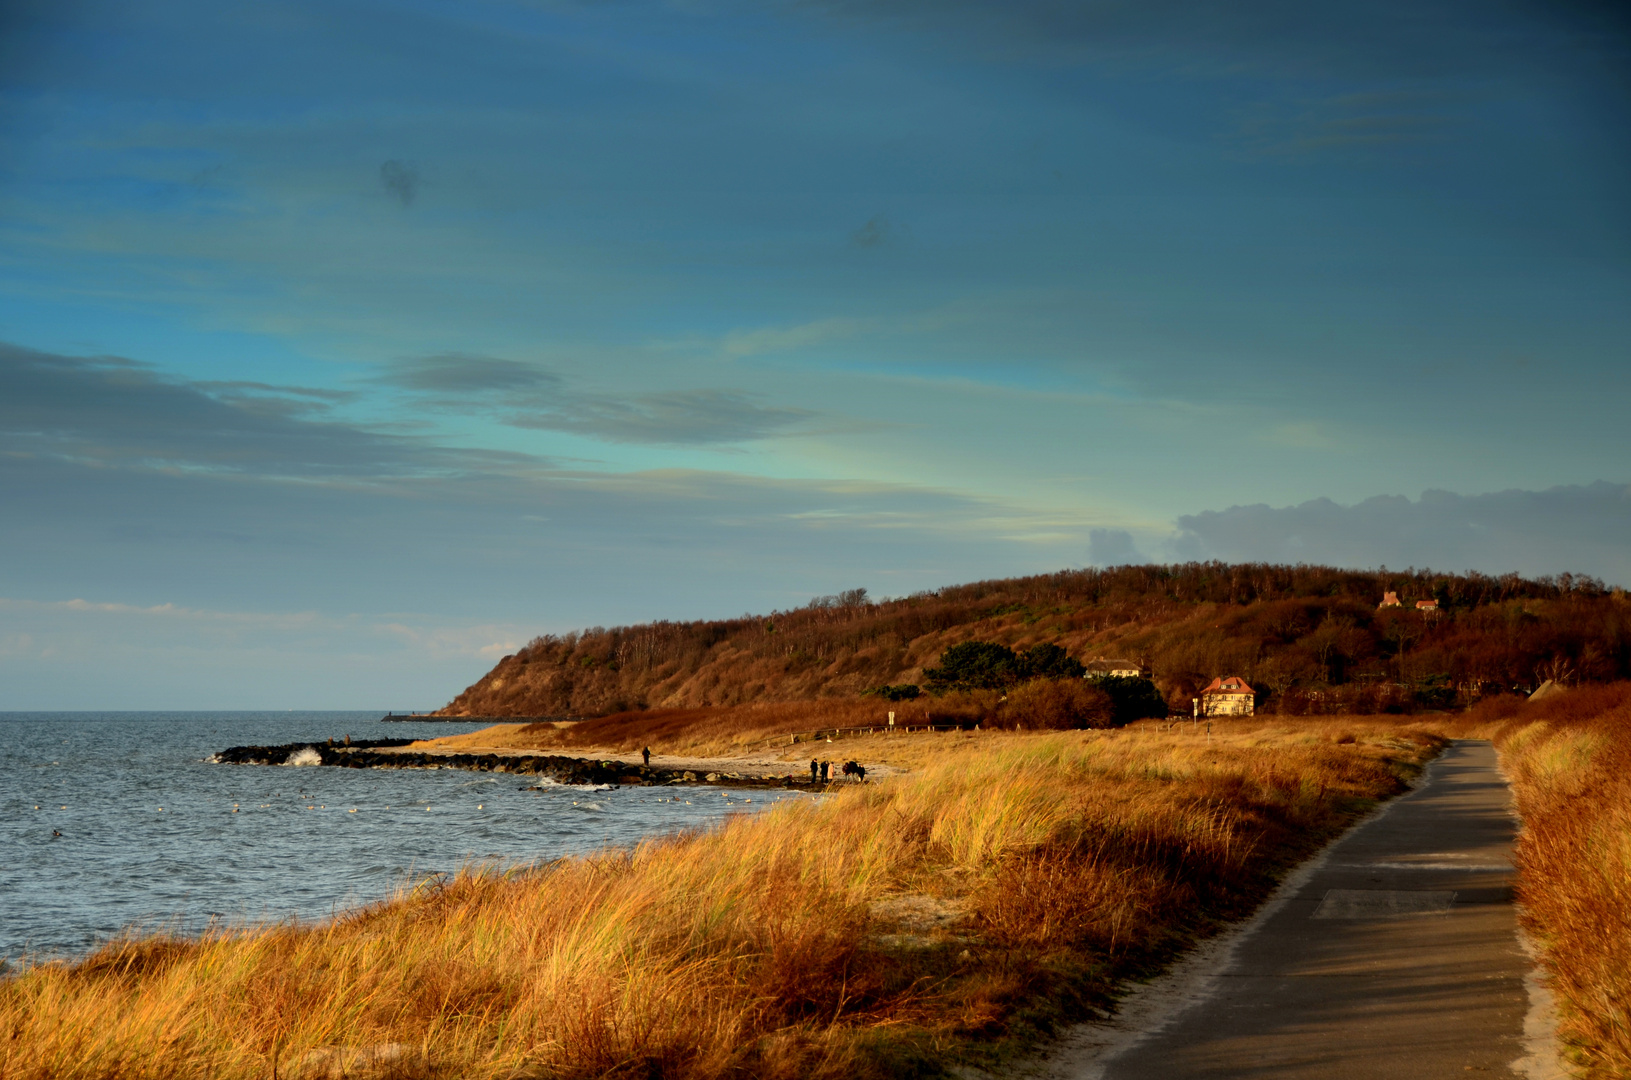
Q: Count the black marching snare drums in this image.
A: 0